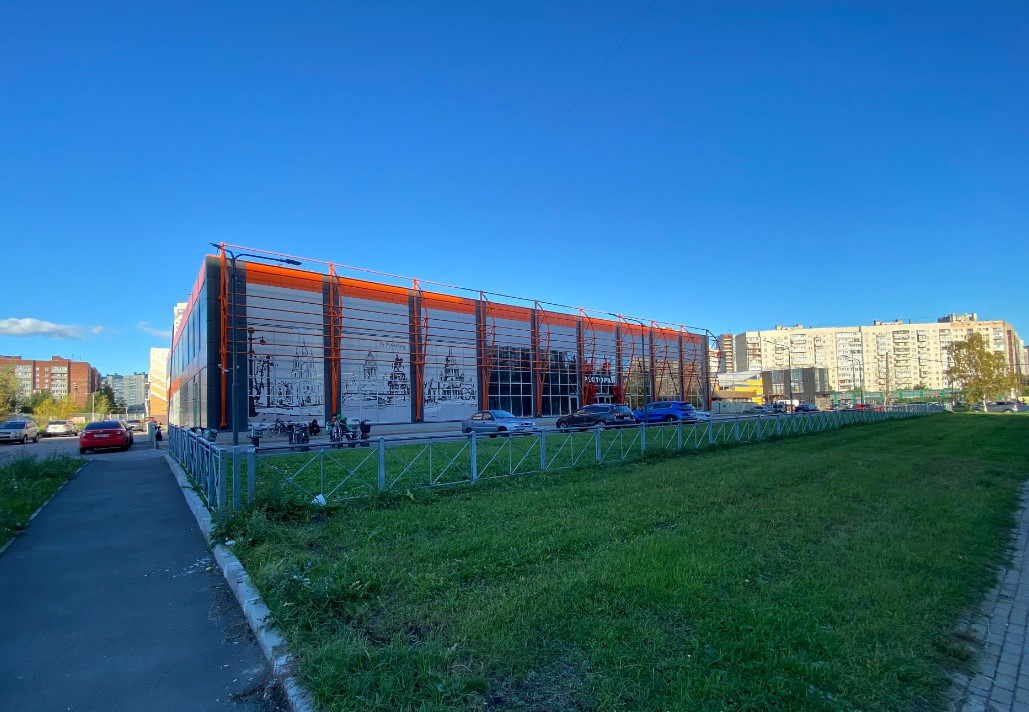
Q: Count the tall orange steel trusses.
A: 10